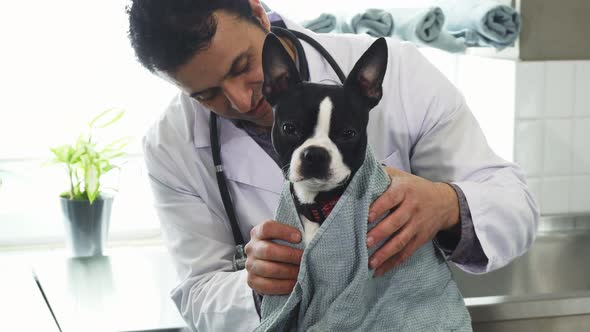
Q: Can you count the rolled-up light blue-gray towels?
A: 4